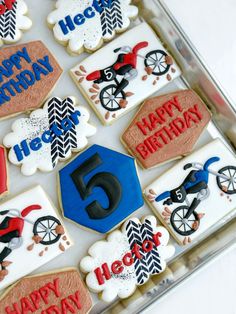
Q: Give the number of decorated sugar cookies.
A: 12